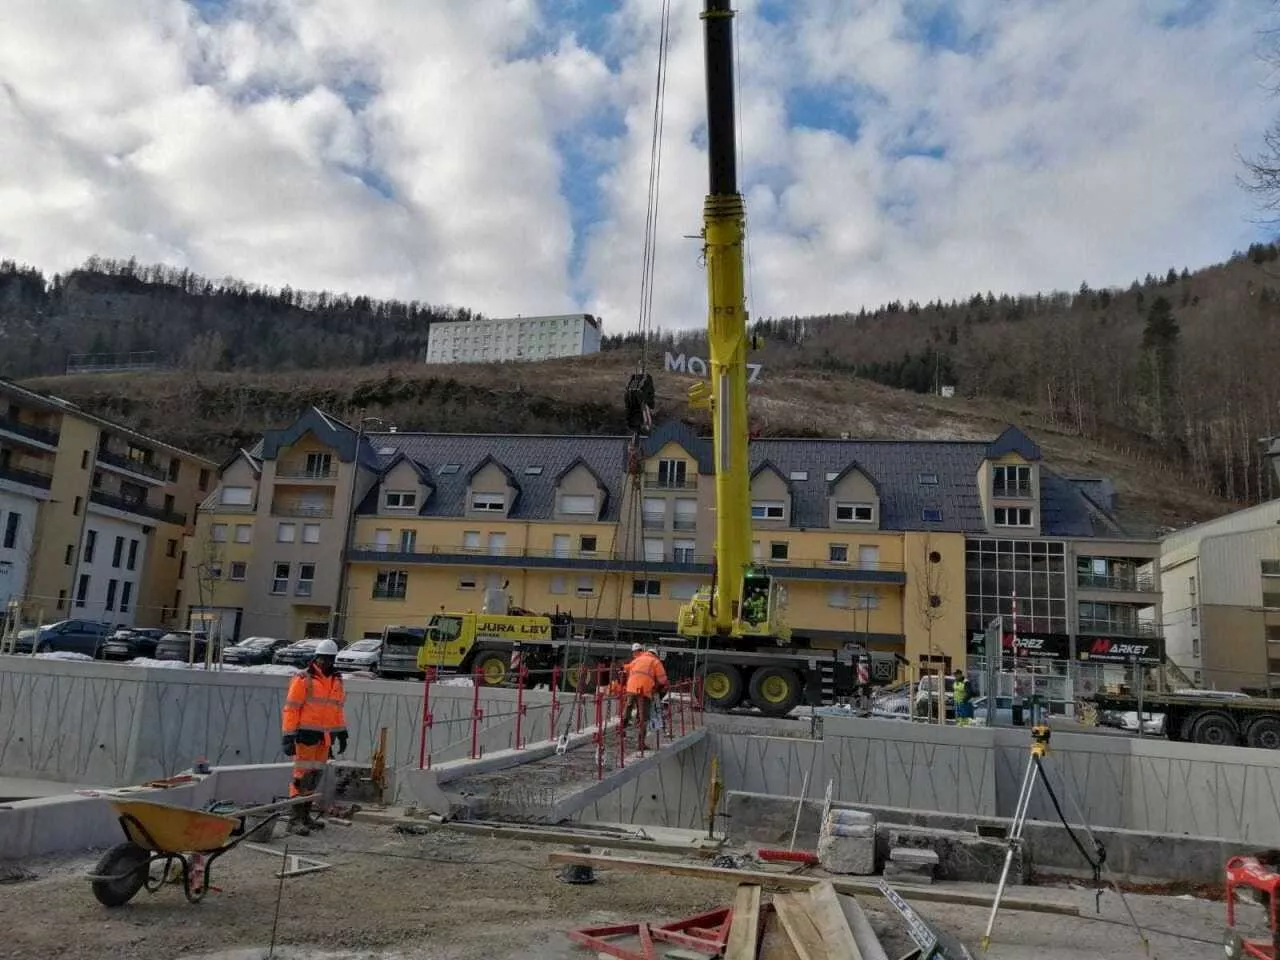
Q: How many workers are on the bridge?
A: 2